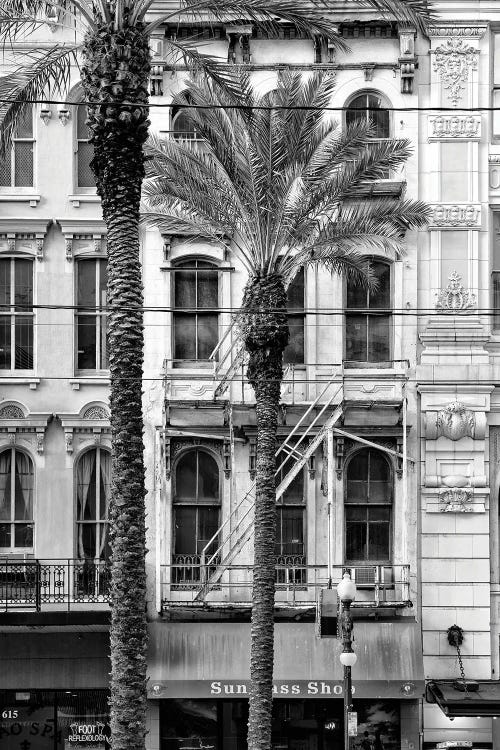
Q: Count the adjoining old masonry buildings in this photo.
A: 3